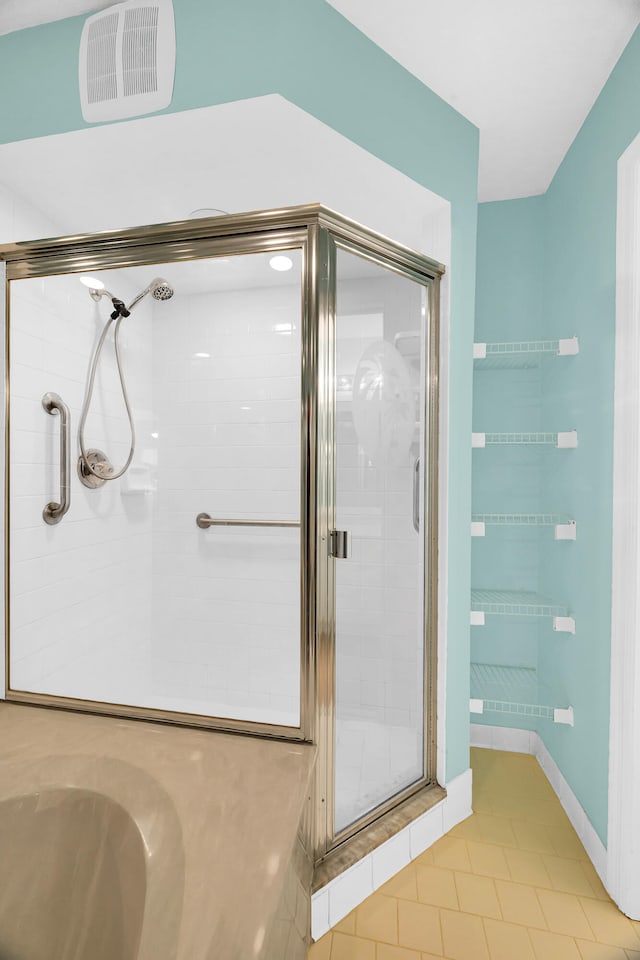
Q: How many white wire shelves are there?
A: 5